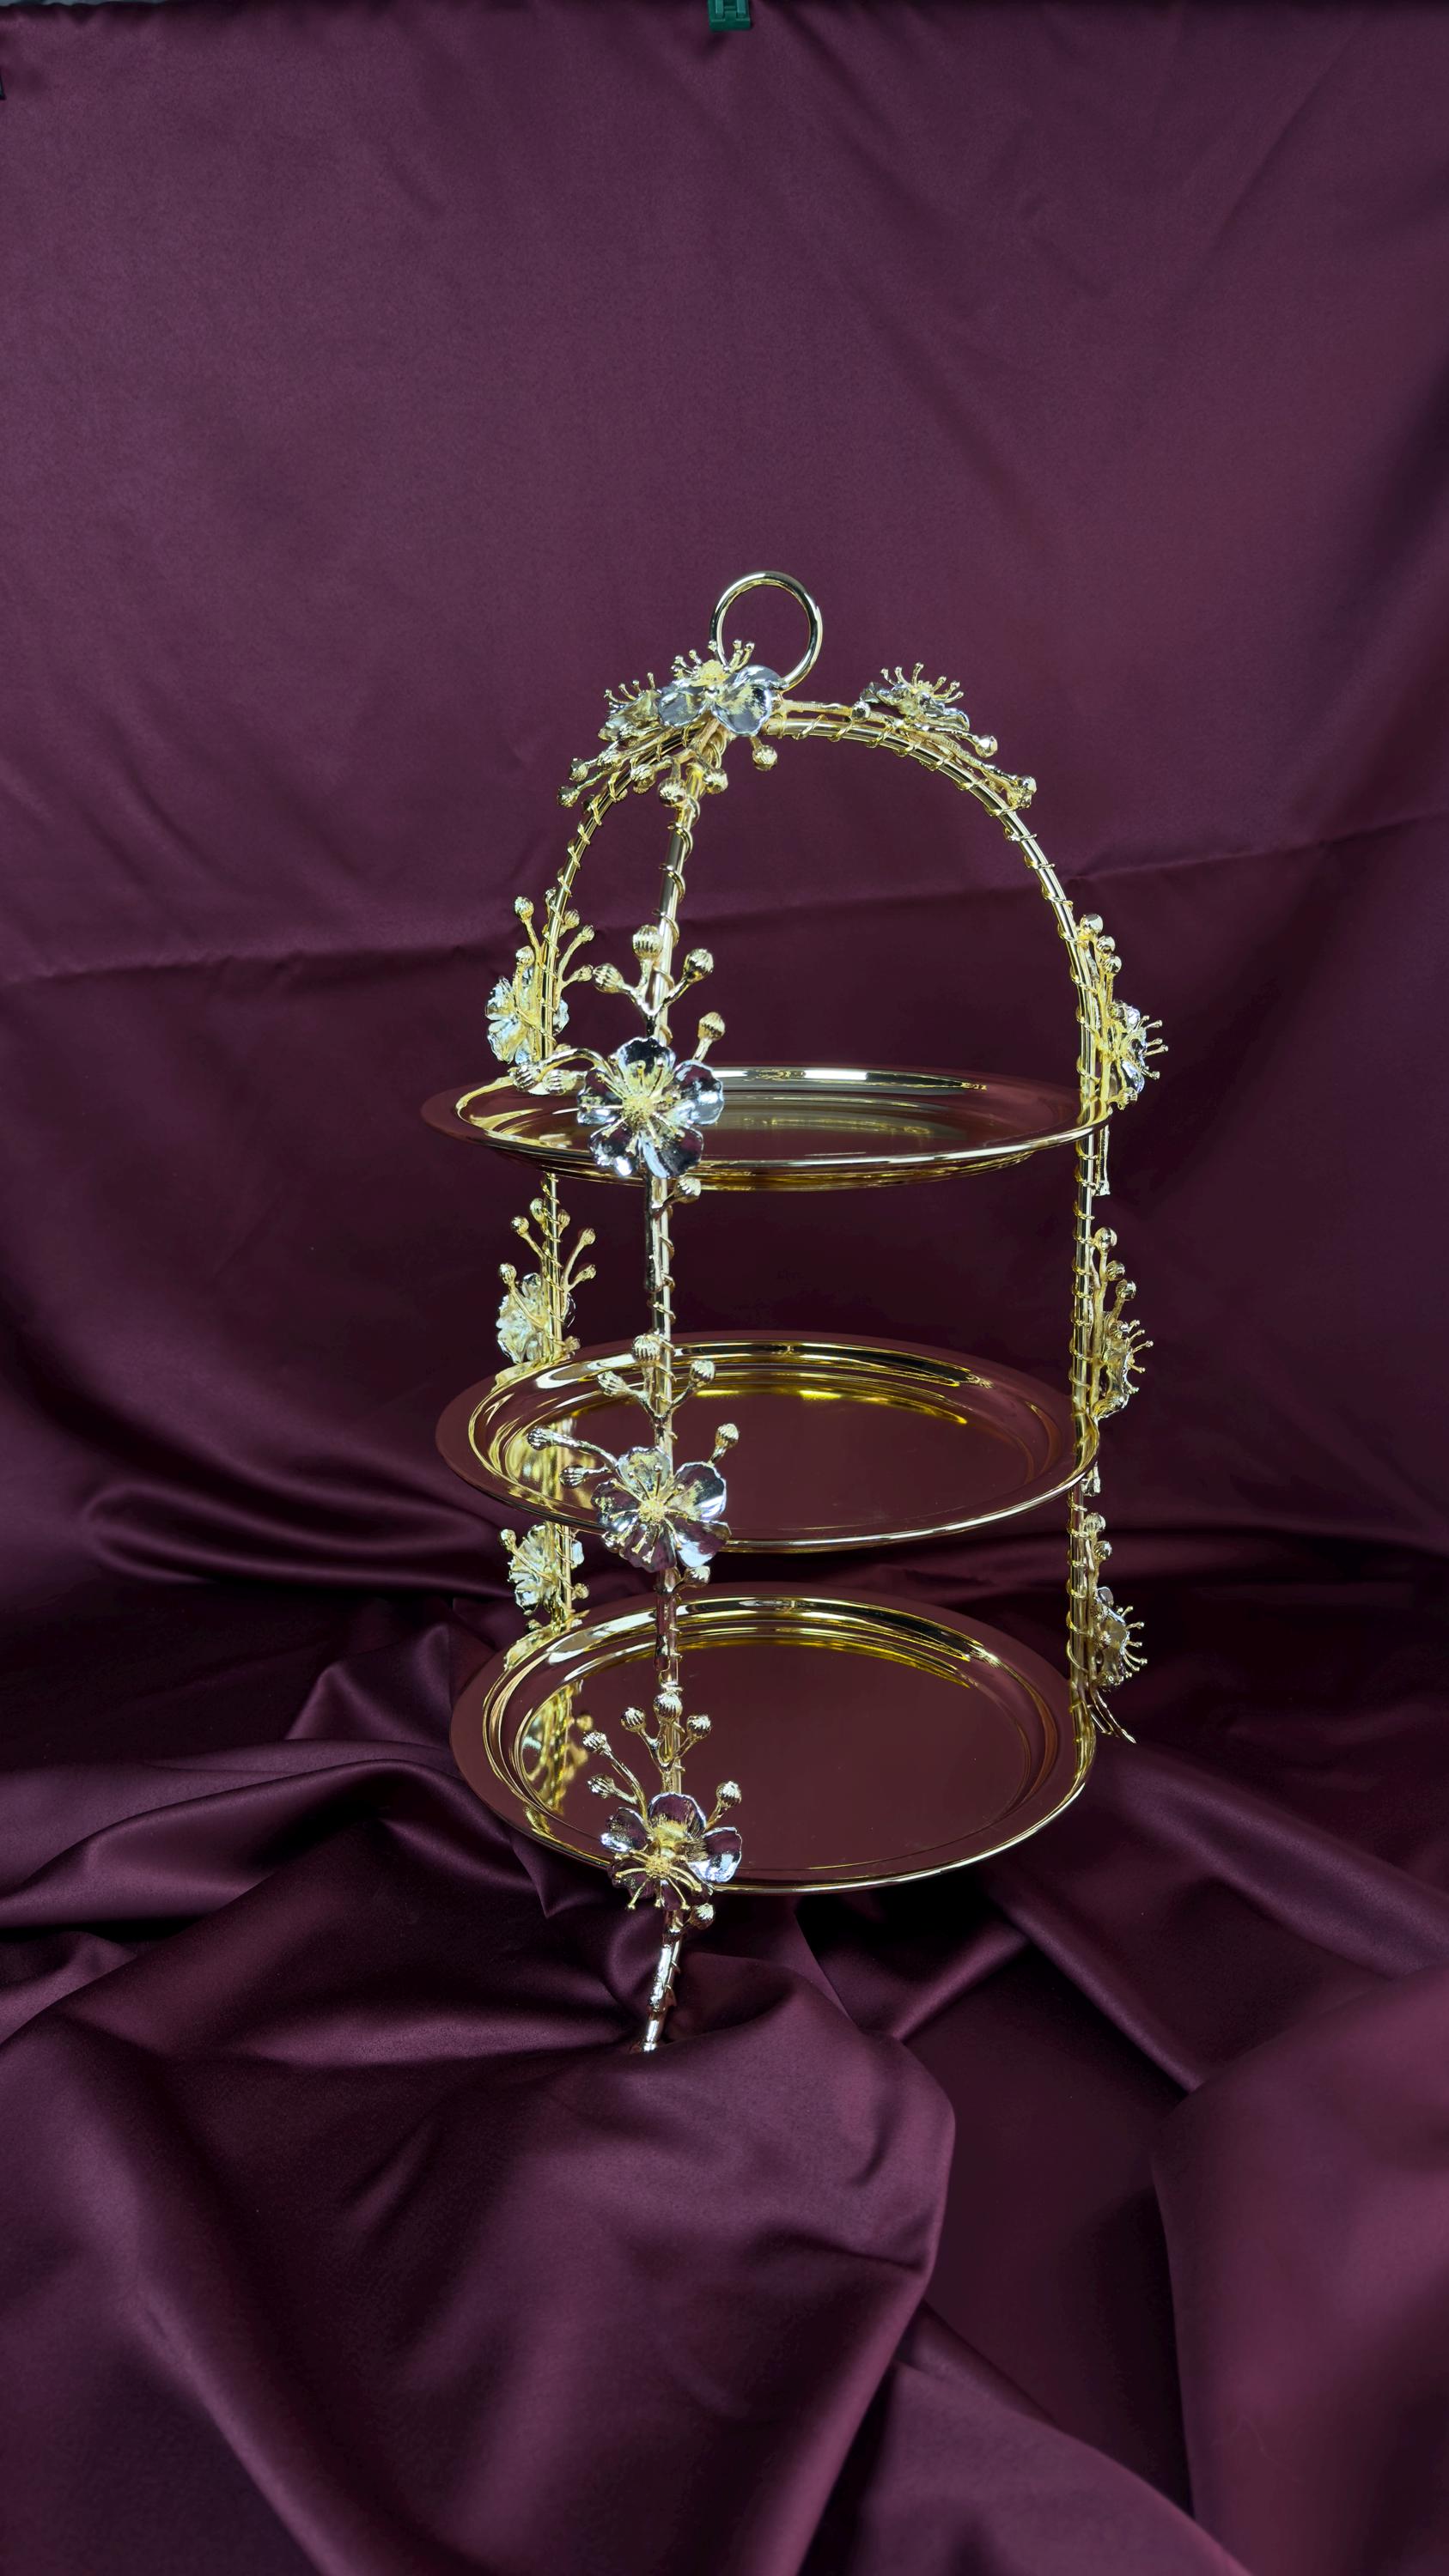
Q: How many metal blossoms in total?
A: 12